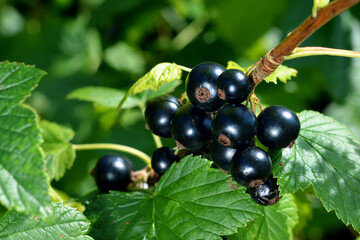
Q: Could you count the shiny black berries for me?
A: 11